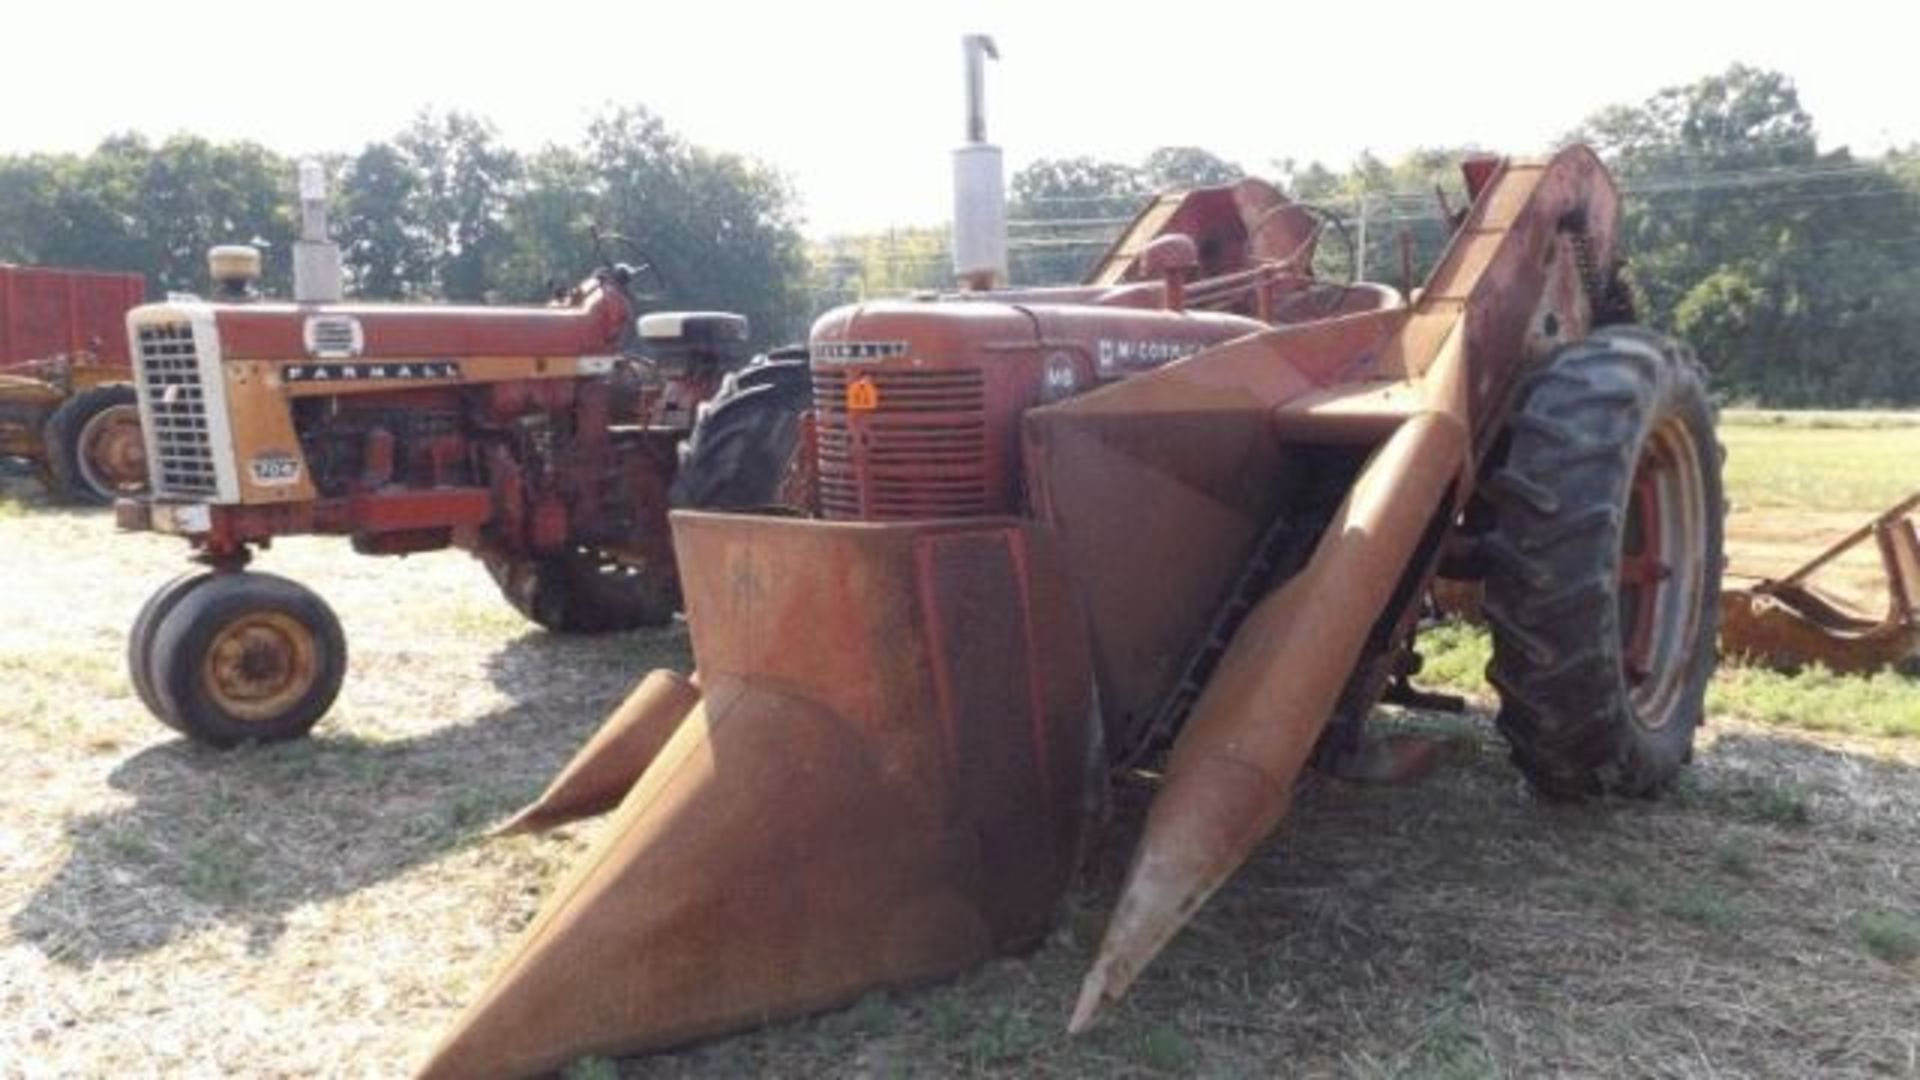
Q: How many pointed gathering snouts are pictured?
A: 3